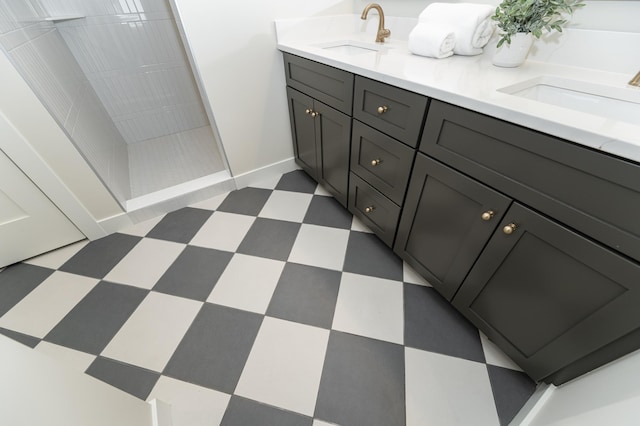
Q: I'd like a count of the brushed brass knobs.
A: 7